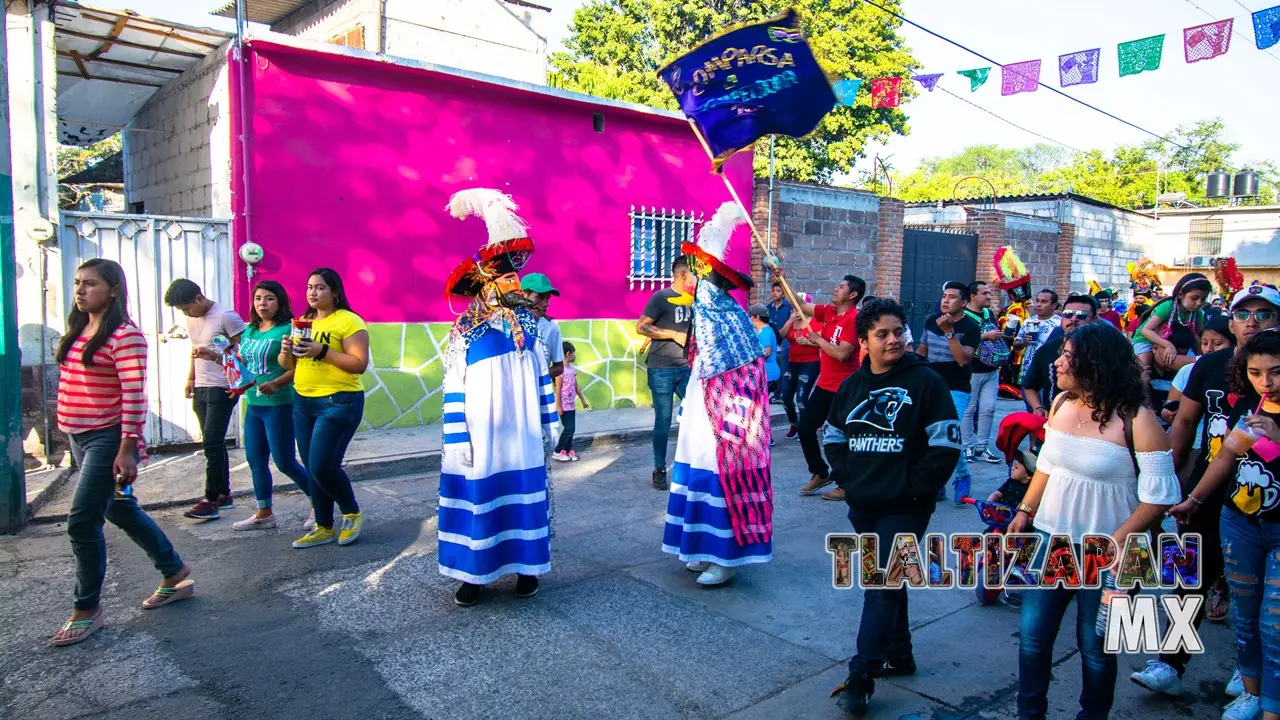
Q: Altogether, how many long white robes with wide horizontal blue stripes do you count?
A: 2